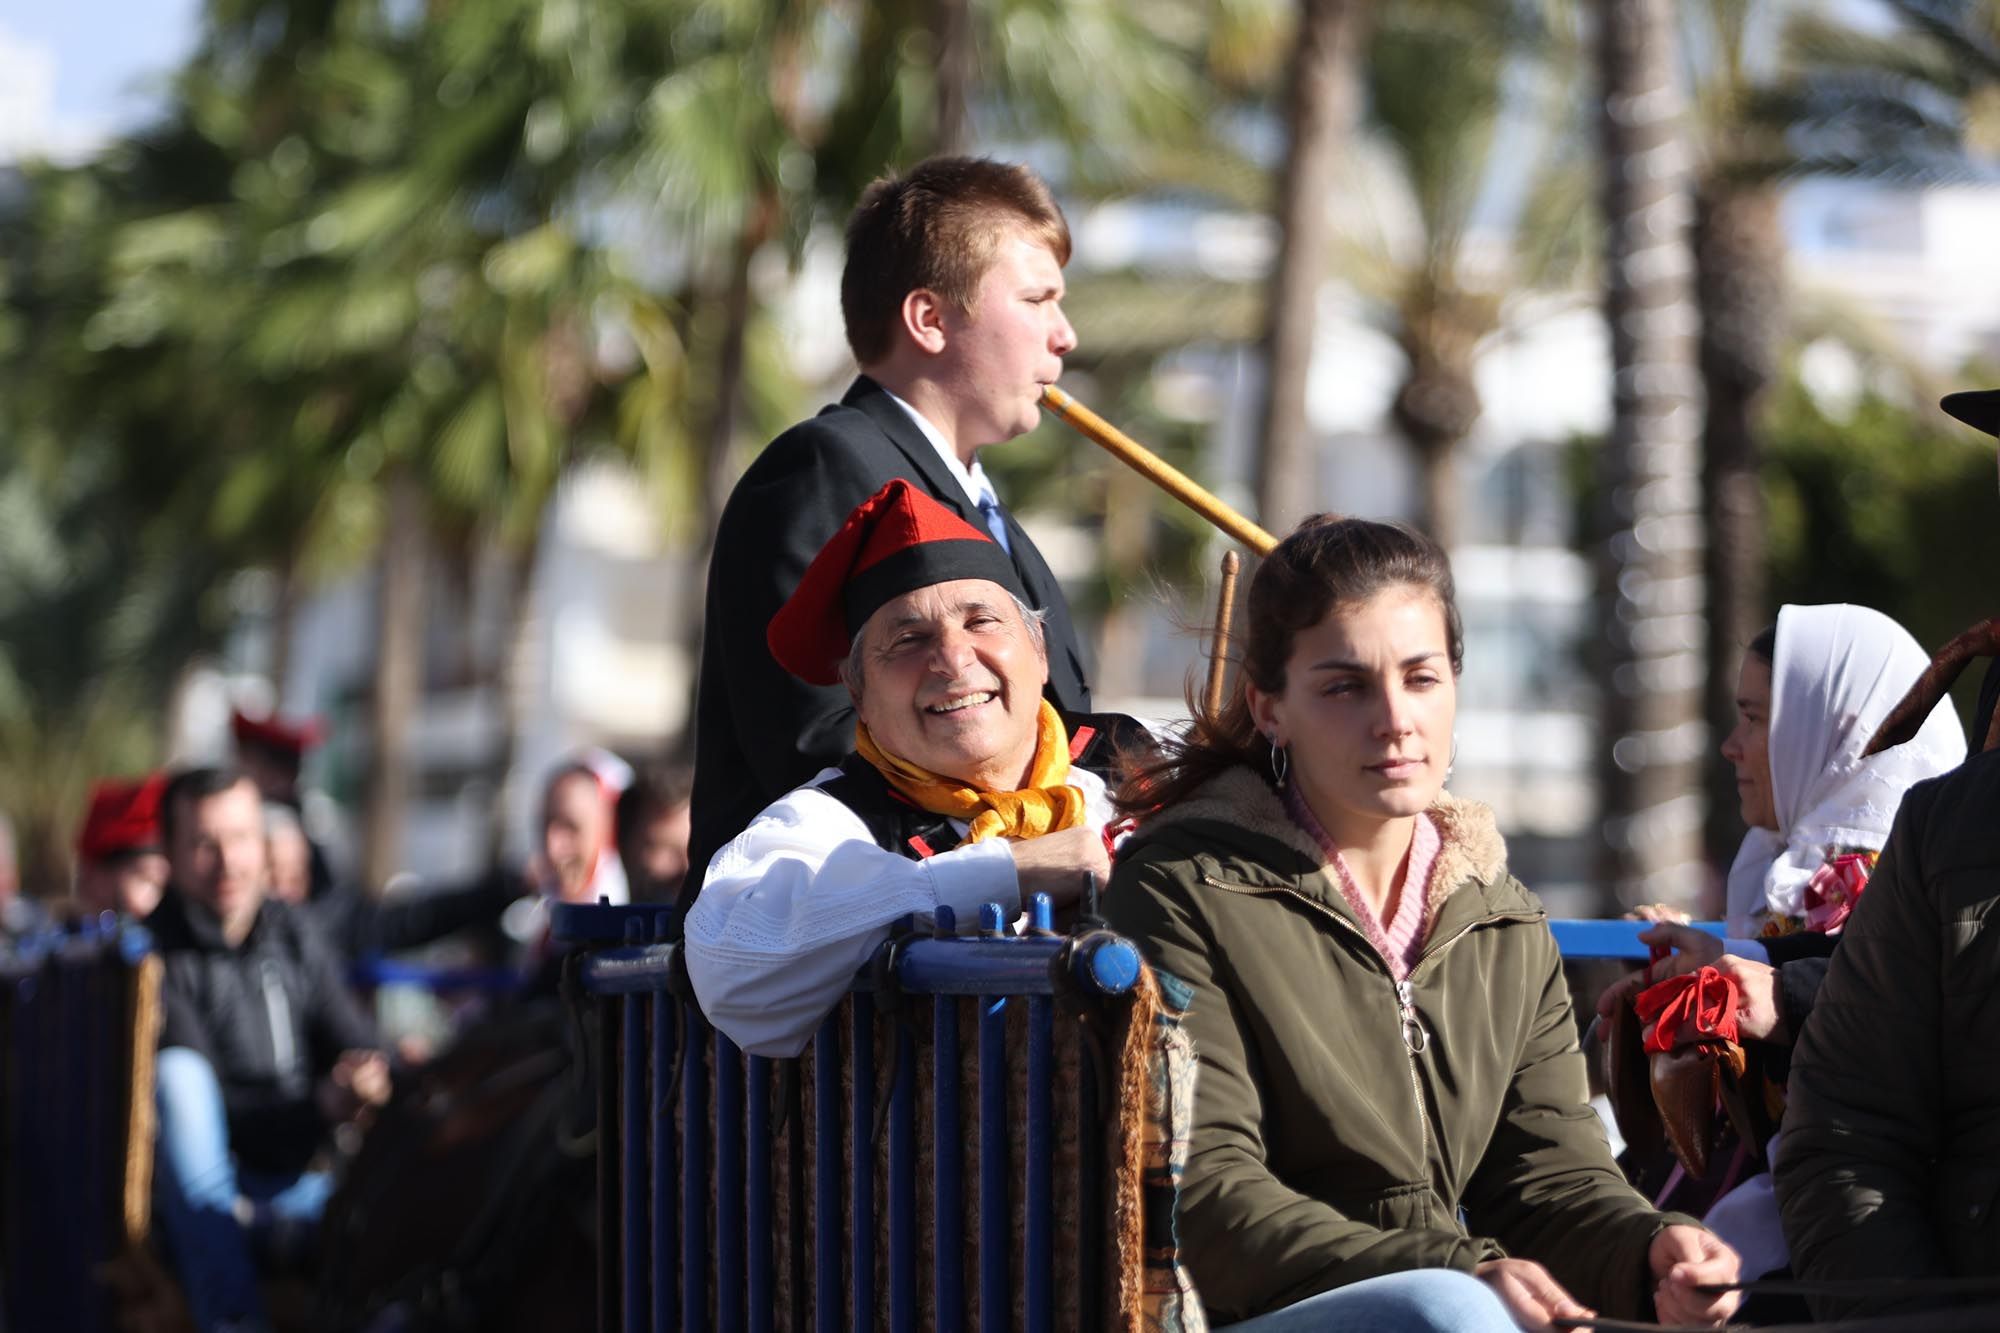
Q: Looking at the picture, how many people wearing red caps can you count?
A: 3